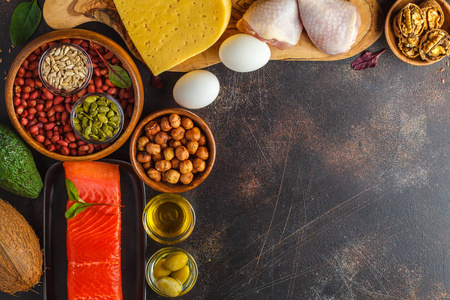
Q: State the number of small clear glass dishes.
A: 4